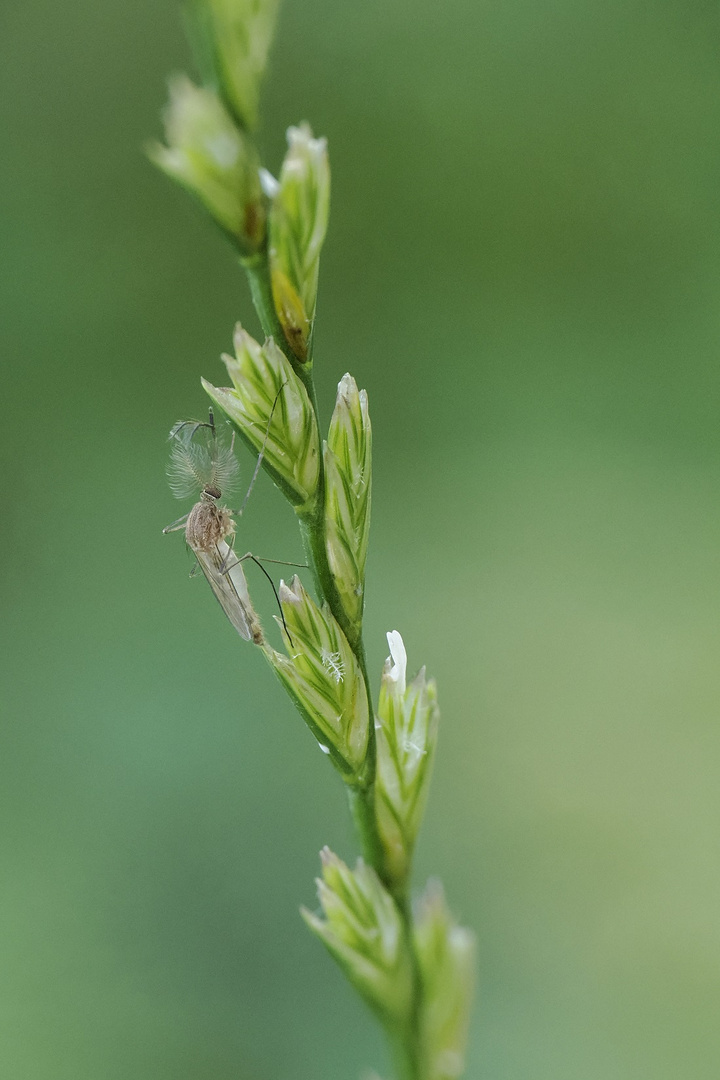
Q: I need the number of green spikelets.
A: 9